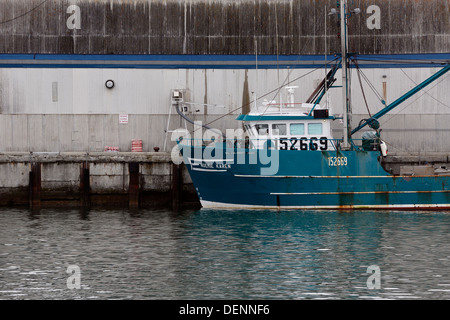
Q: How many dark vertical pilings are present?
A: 4